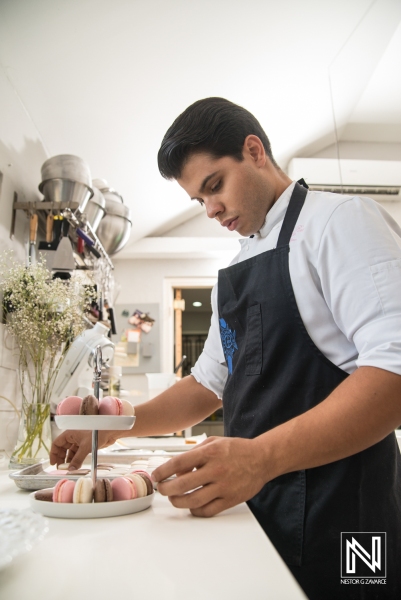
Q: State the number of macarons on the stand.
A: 12